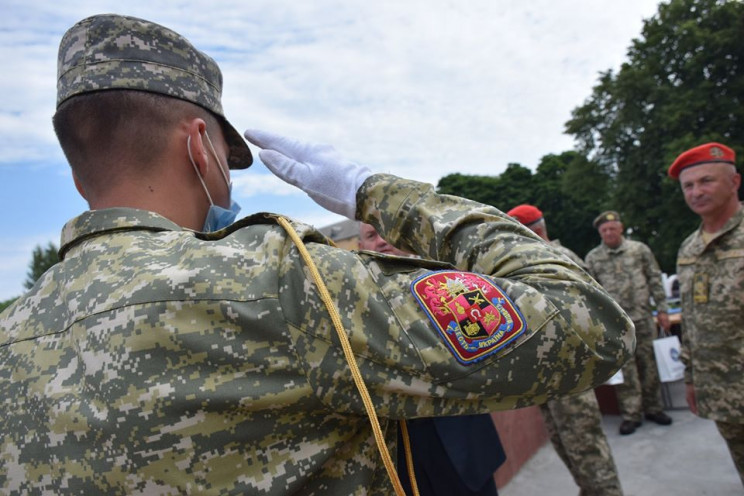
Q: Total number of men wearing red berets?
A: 2